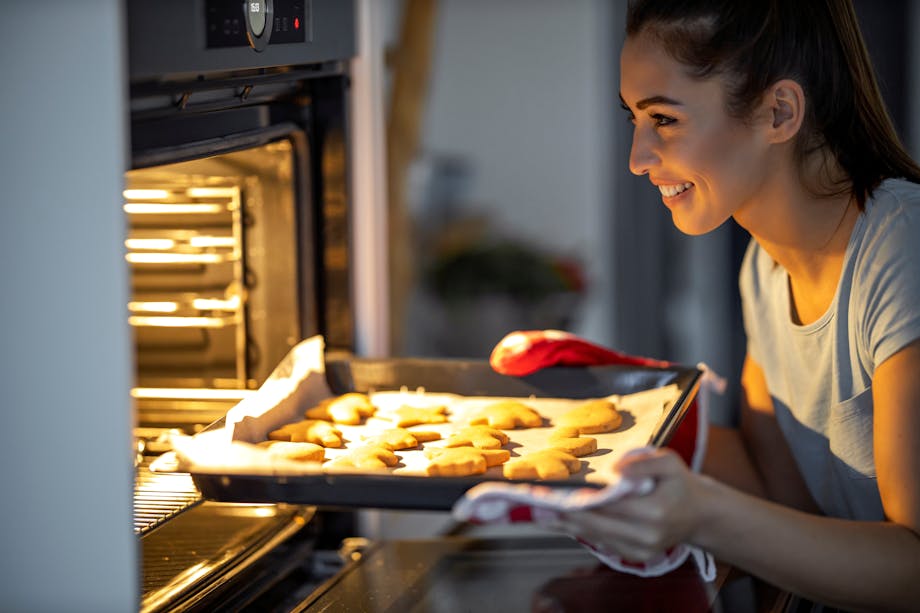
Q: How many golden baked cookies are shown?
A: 12